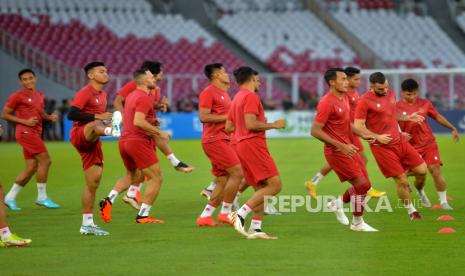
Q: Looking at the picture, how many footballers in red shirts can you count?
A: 10